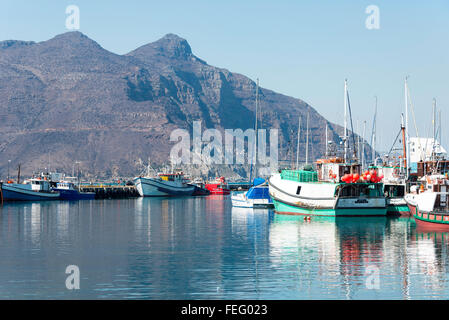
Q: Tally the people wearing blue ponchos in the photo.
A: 0